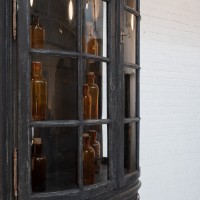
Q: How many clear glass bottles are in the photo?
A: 0